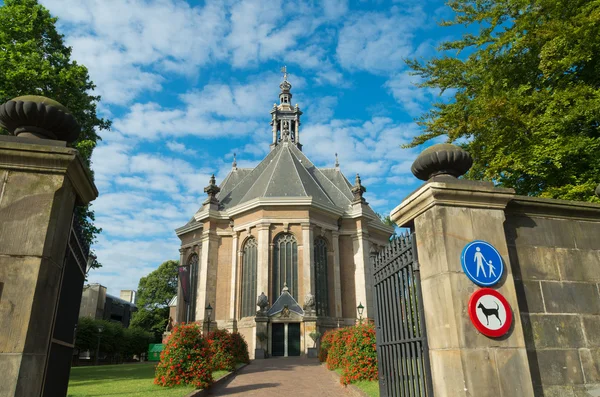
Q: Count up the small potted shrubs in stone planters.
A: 2